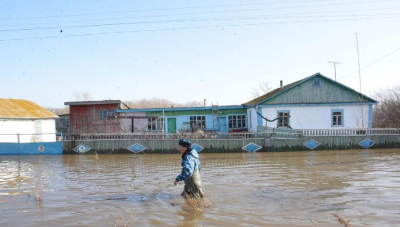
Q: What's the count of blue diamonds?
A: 6